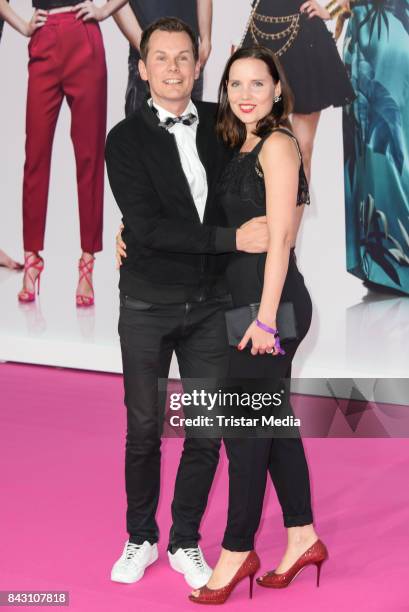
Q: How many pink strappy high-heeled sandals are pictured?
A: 2